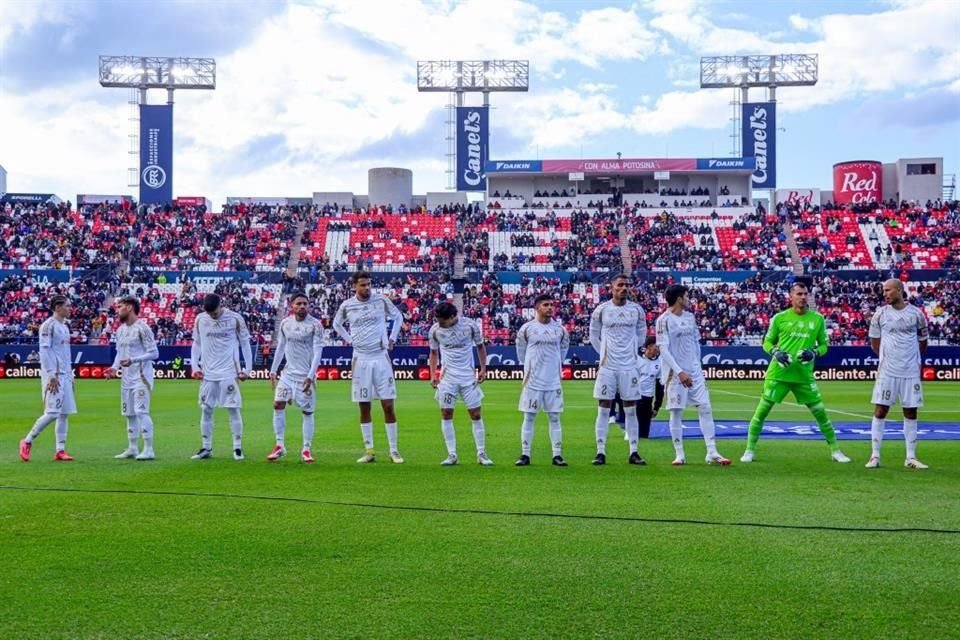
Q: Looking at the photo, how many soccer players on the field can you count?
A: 11